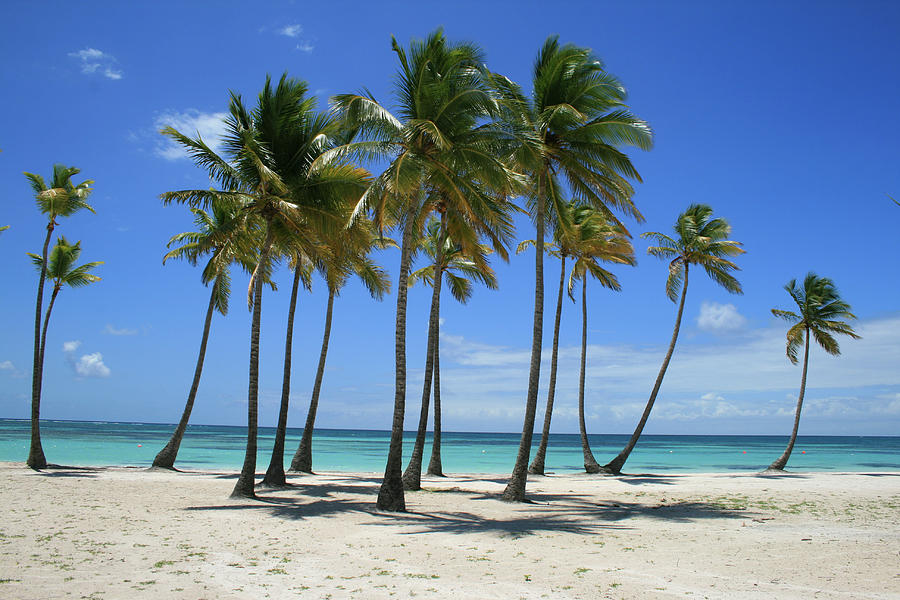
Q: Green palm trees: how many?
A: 14